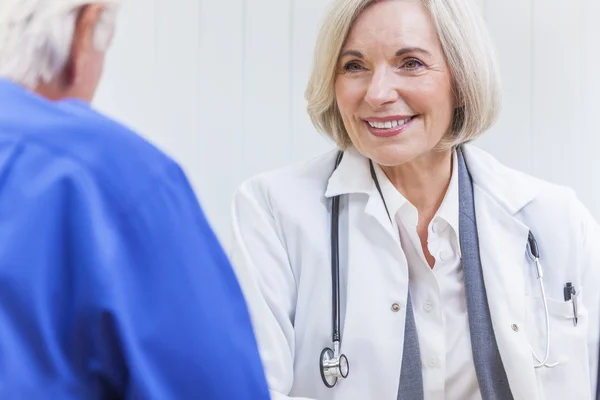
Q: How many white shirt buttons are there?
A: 4